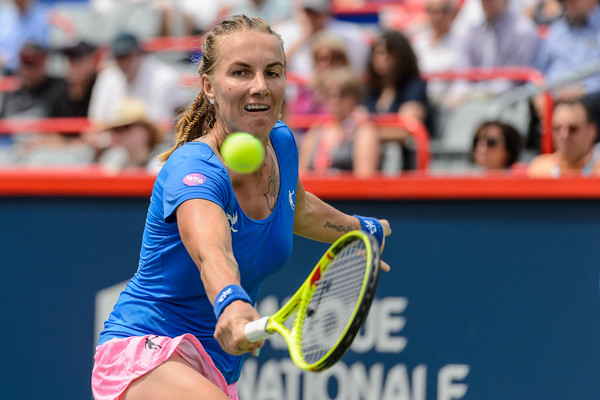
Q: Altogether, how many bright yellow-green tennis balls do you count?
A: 1